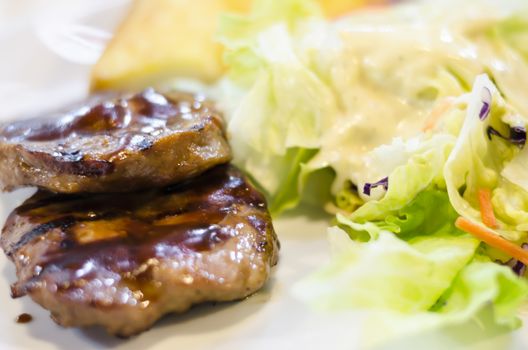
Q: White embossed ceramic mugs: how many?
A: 0